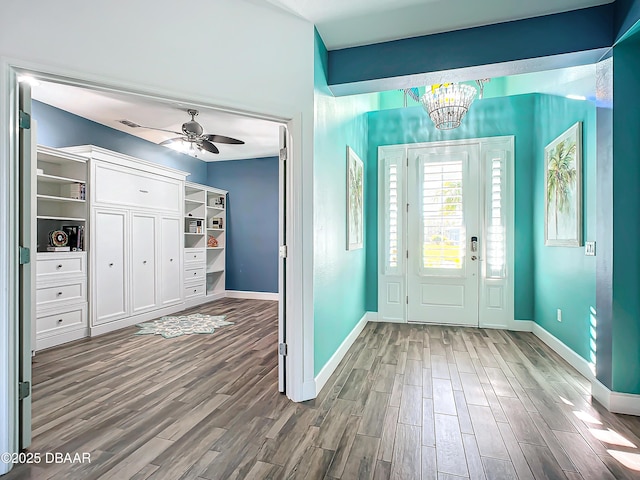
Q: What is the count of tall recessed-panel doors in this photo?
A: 3